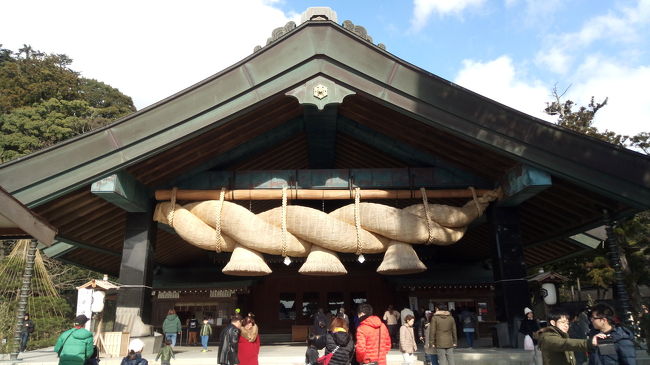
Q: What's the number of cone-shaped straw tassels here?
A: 3